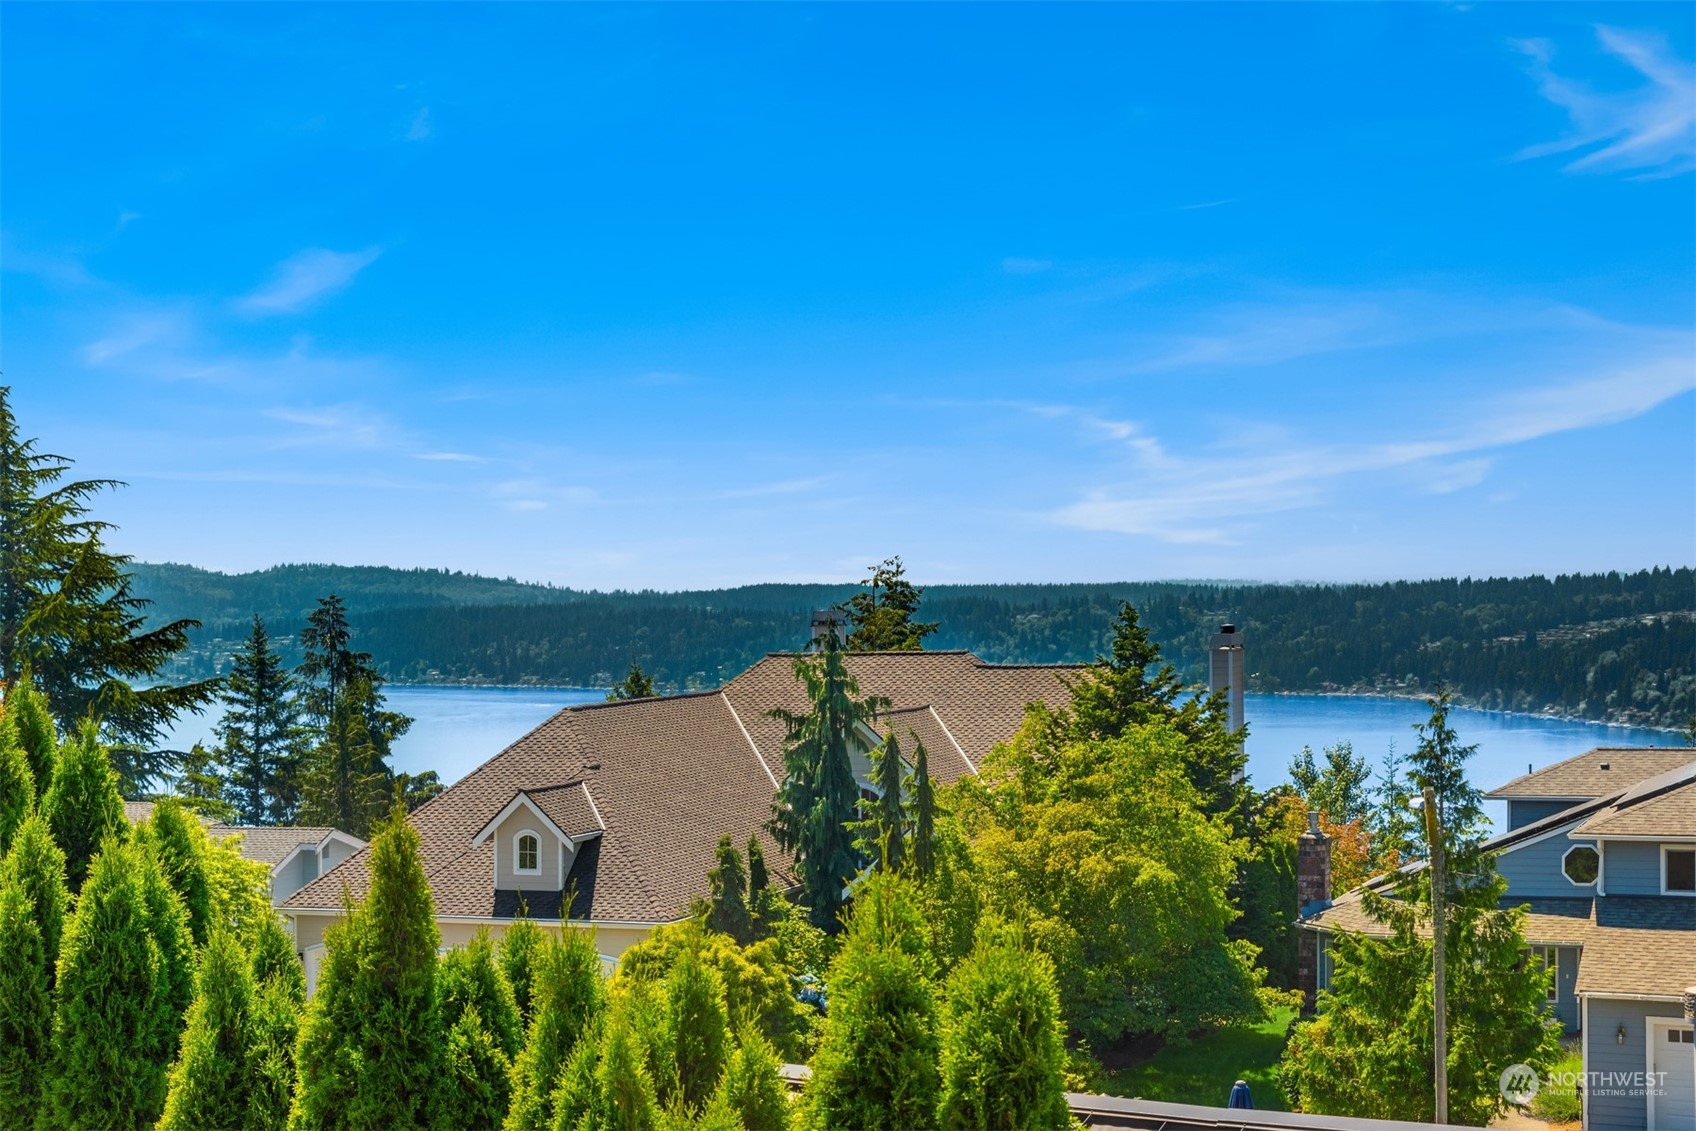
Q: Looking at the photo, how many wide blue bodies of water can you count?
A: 1